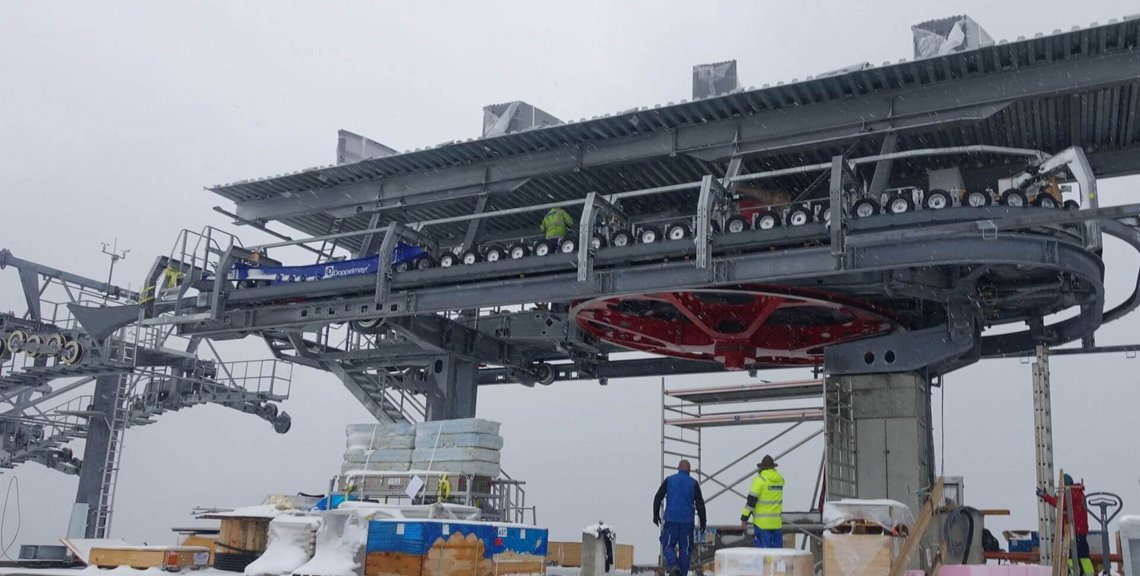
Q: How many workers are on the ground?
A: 3